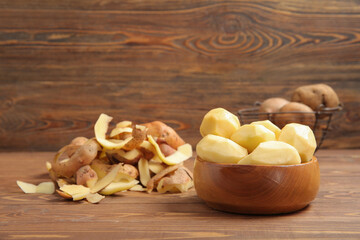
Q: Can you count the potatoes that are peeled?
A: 6